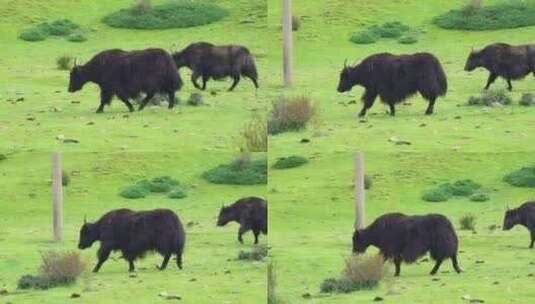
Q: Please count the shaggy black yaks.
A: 8